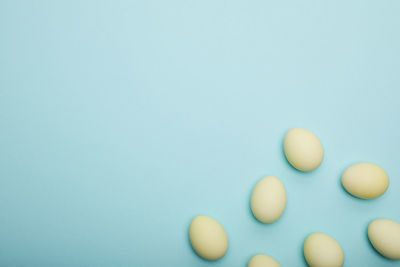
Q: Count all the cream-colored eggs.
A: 7